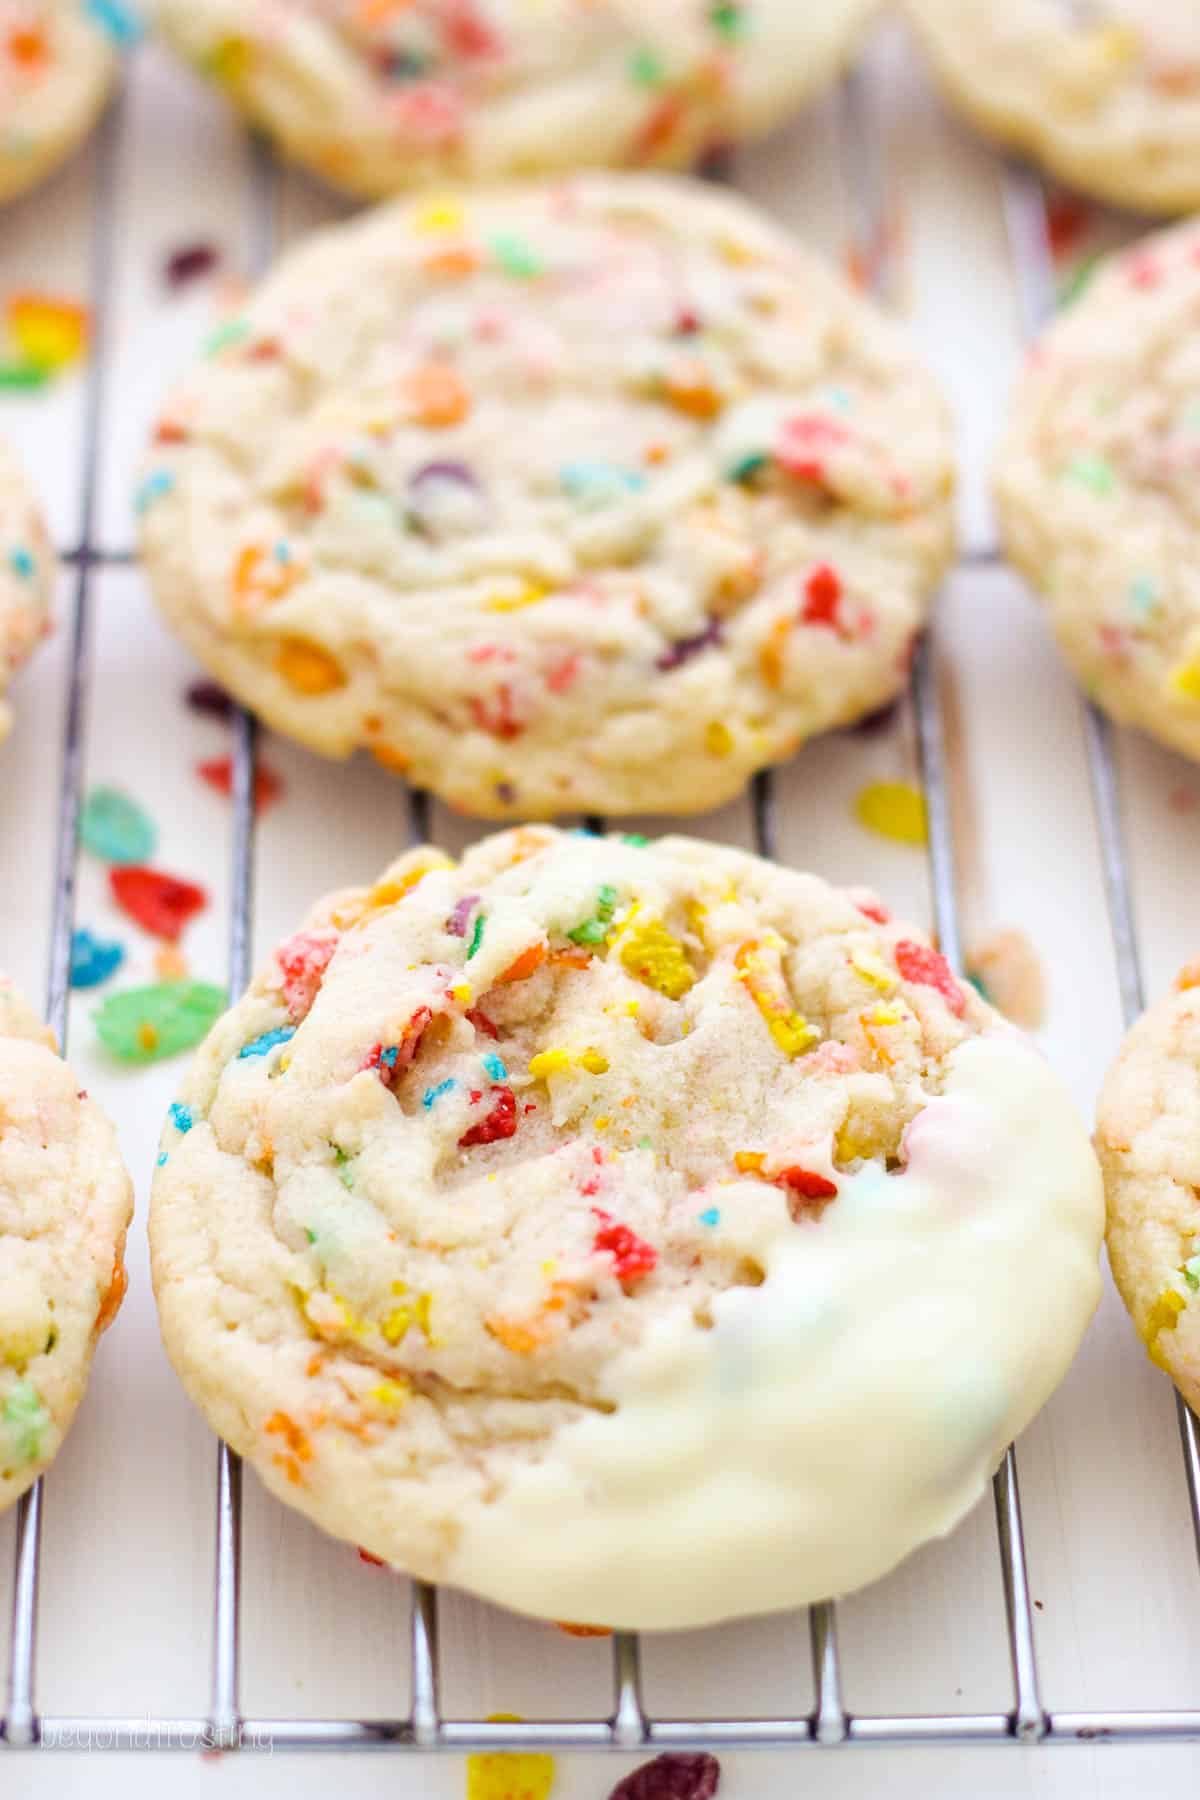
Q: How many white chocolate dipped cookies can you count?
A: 1